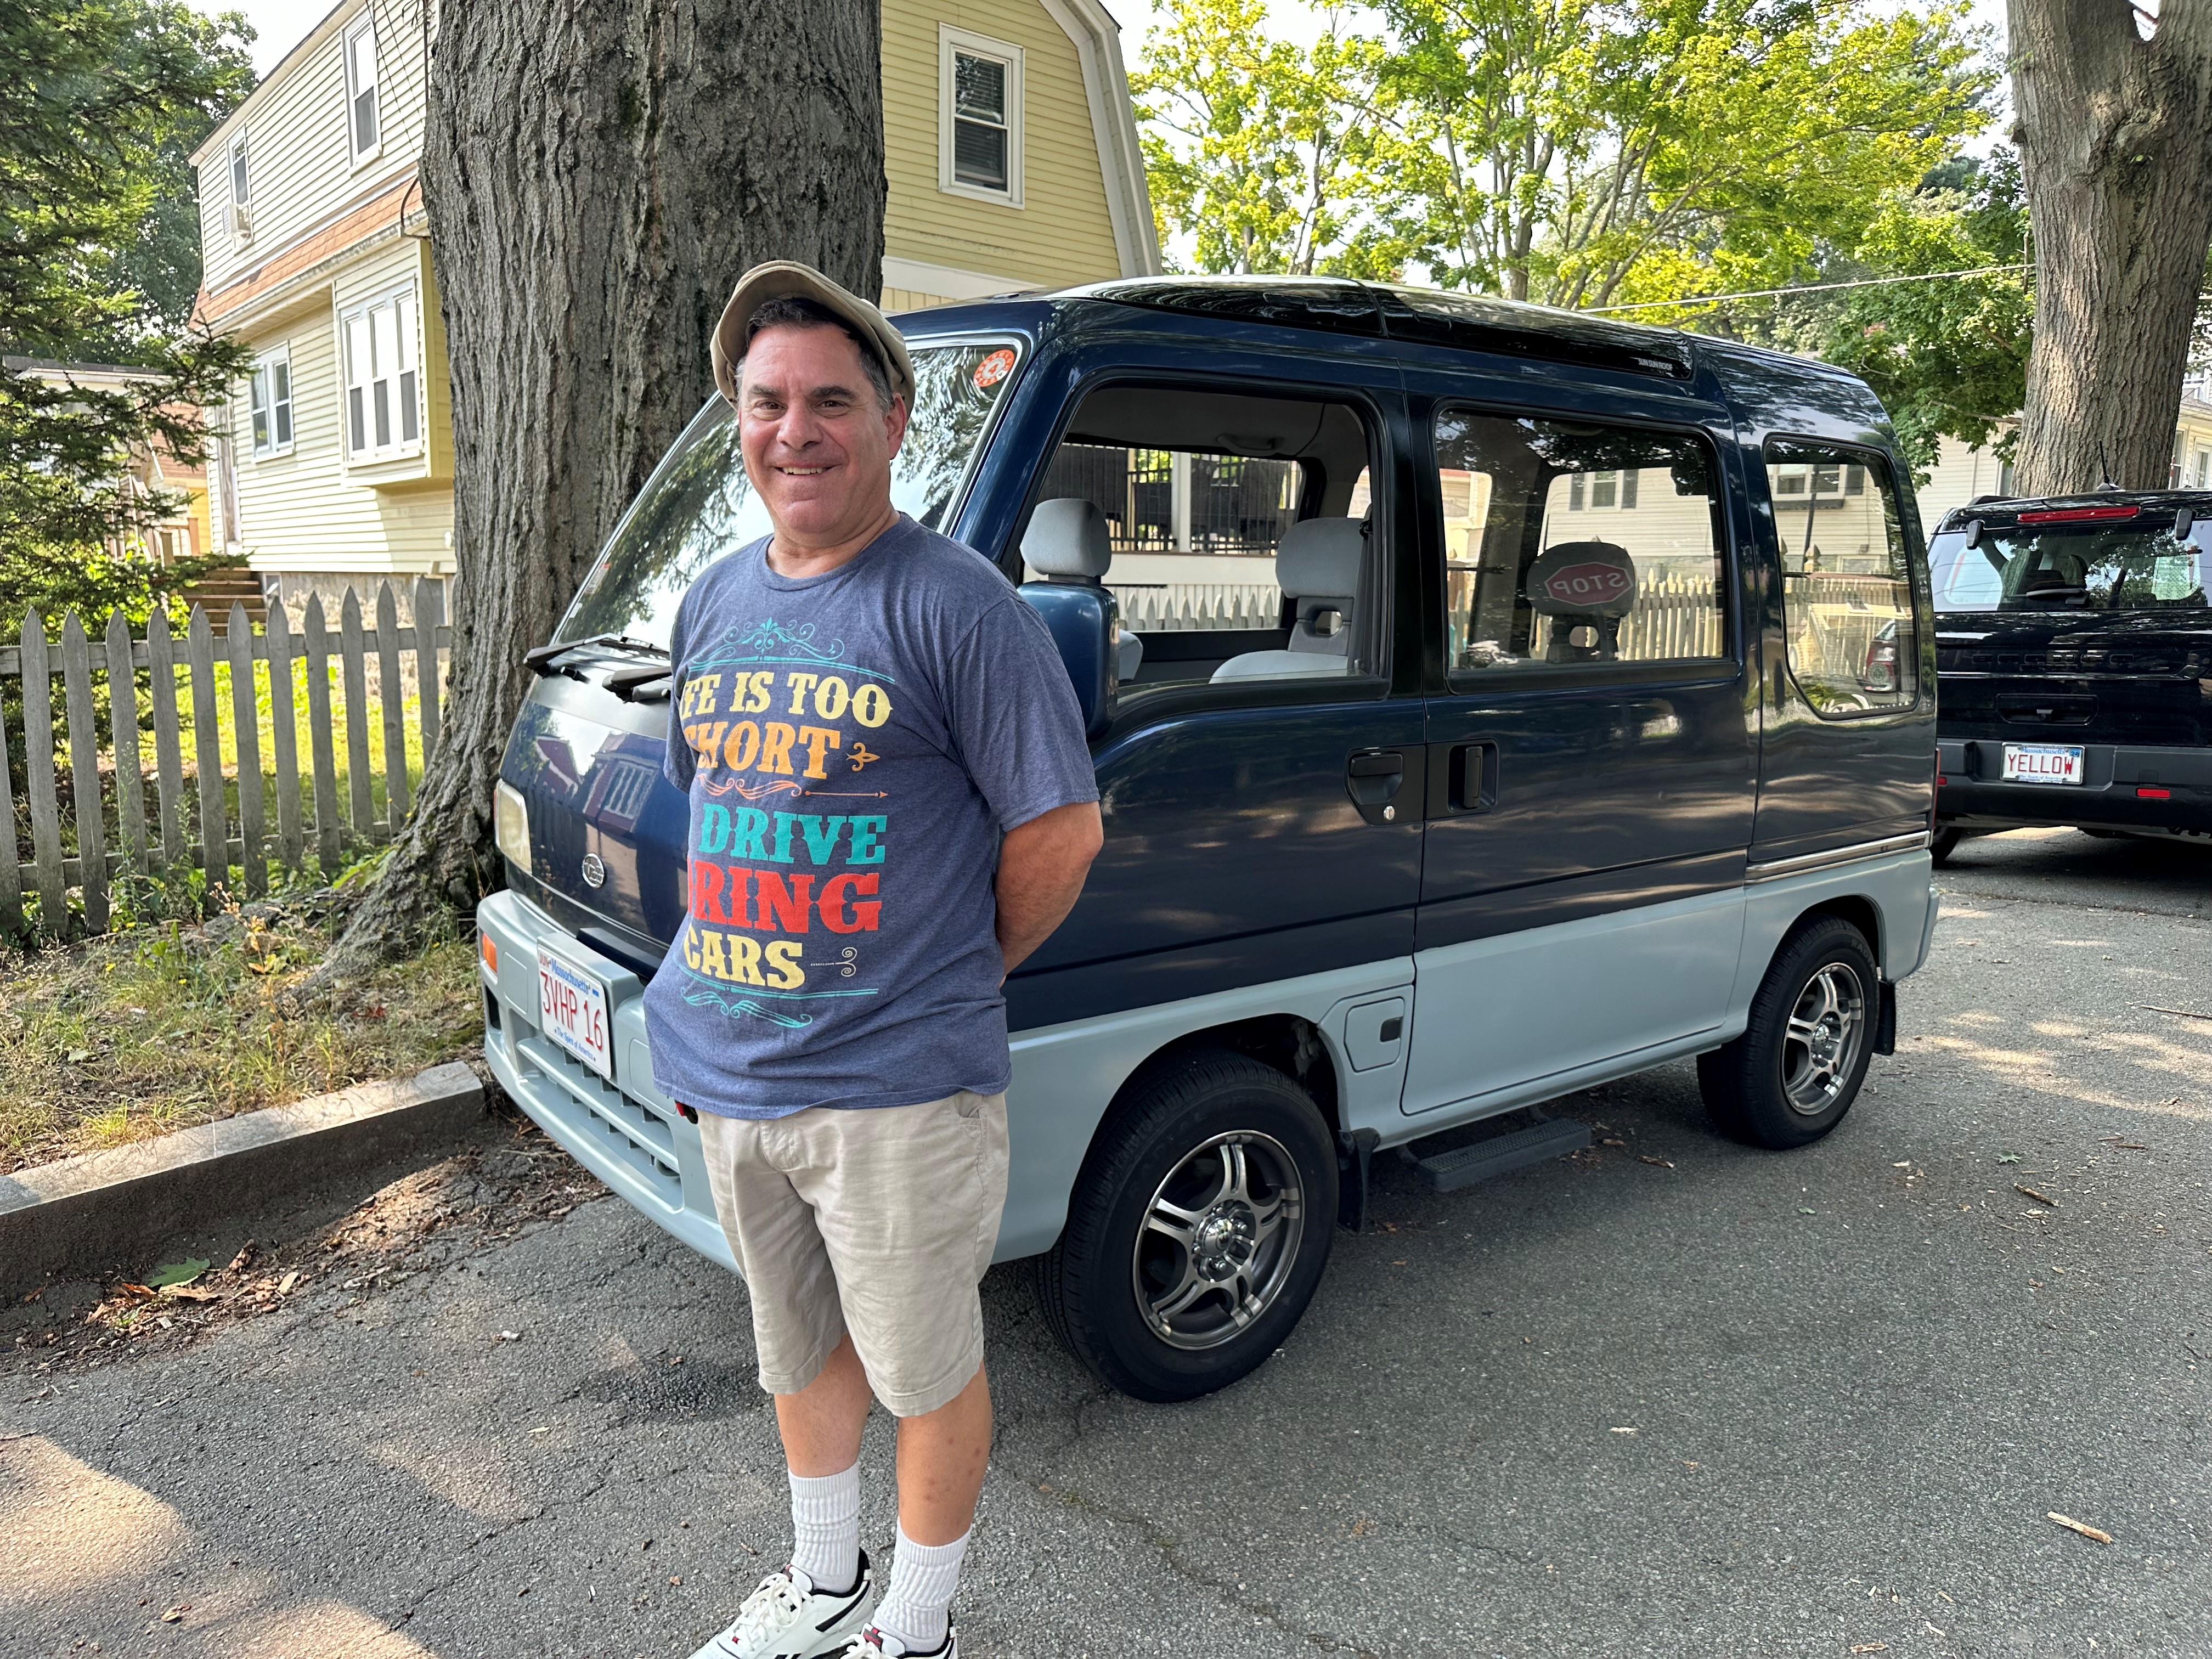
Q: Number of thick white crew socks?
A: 2